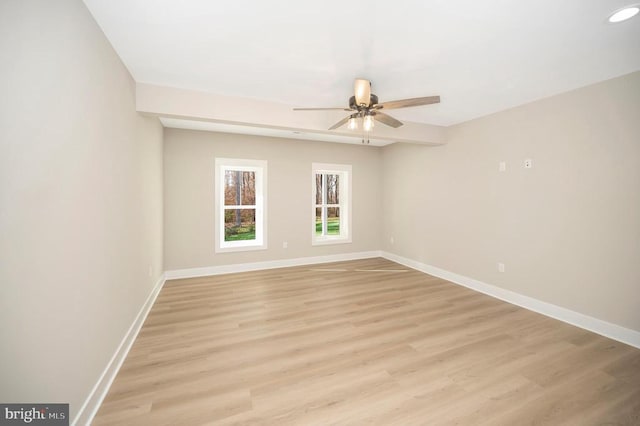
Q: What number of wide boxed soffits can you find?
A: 1